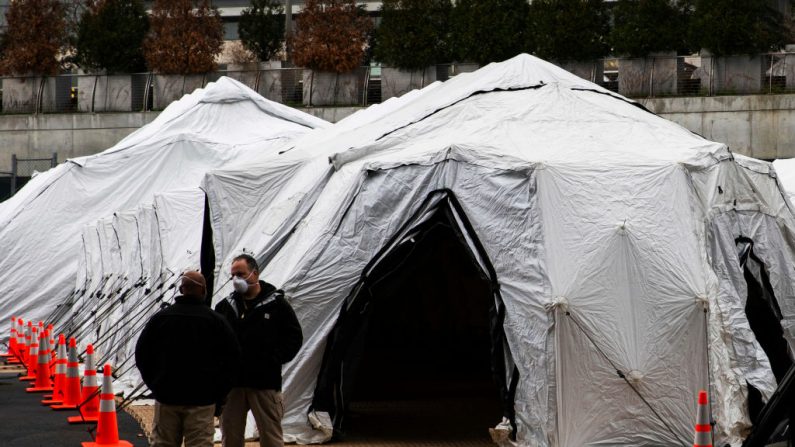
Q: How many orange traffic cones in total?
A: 13